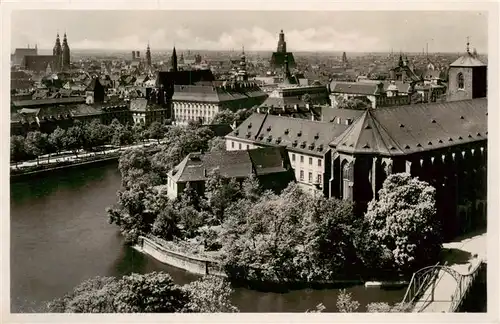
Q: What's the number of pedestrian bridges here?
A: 1